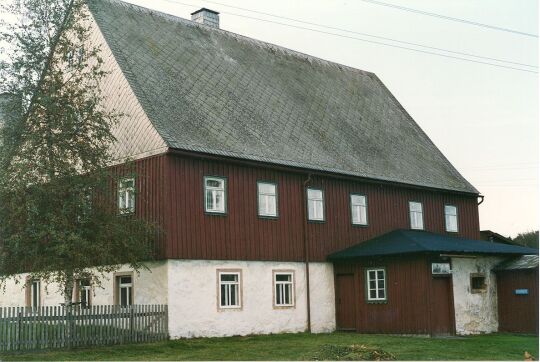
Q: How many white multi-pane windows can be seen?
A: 13